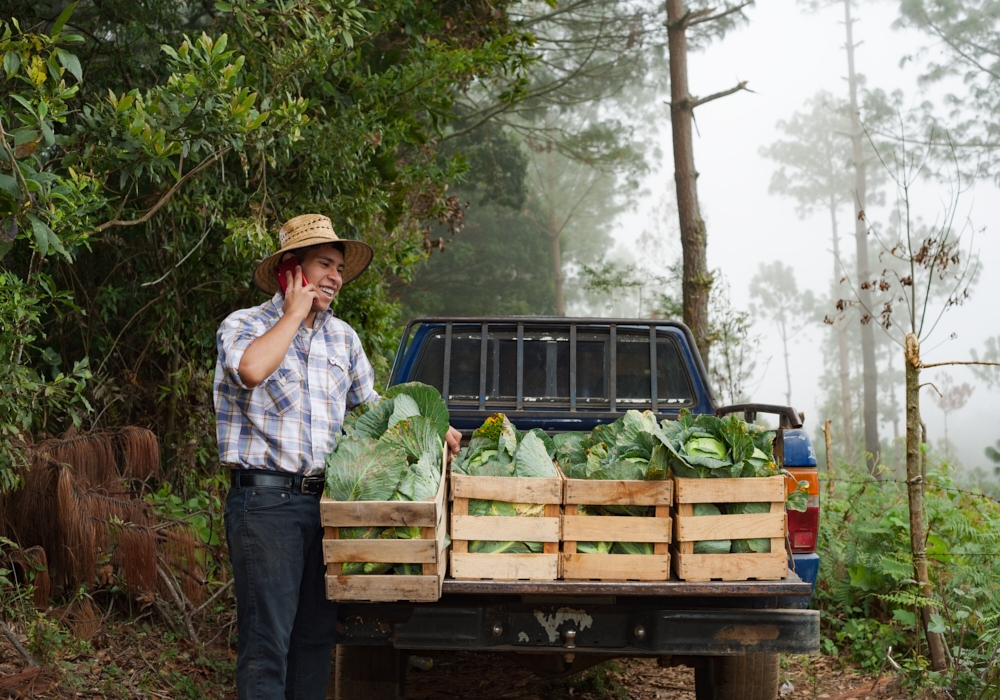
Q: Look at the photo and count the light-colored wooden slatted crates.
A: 4